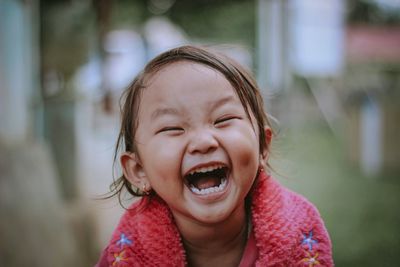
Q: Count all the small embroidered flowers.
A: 4